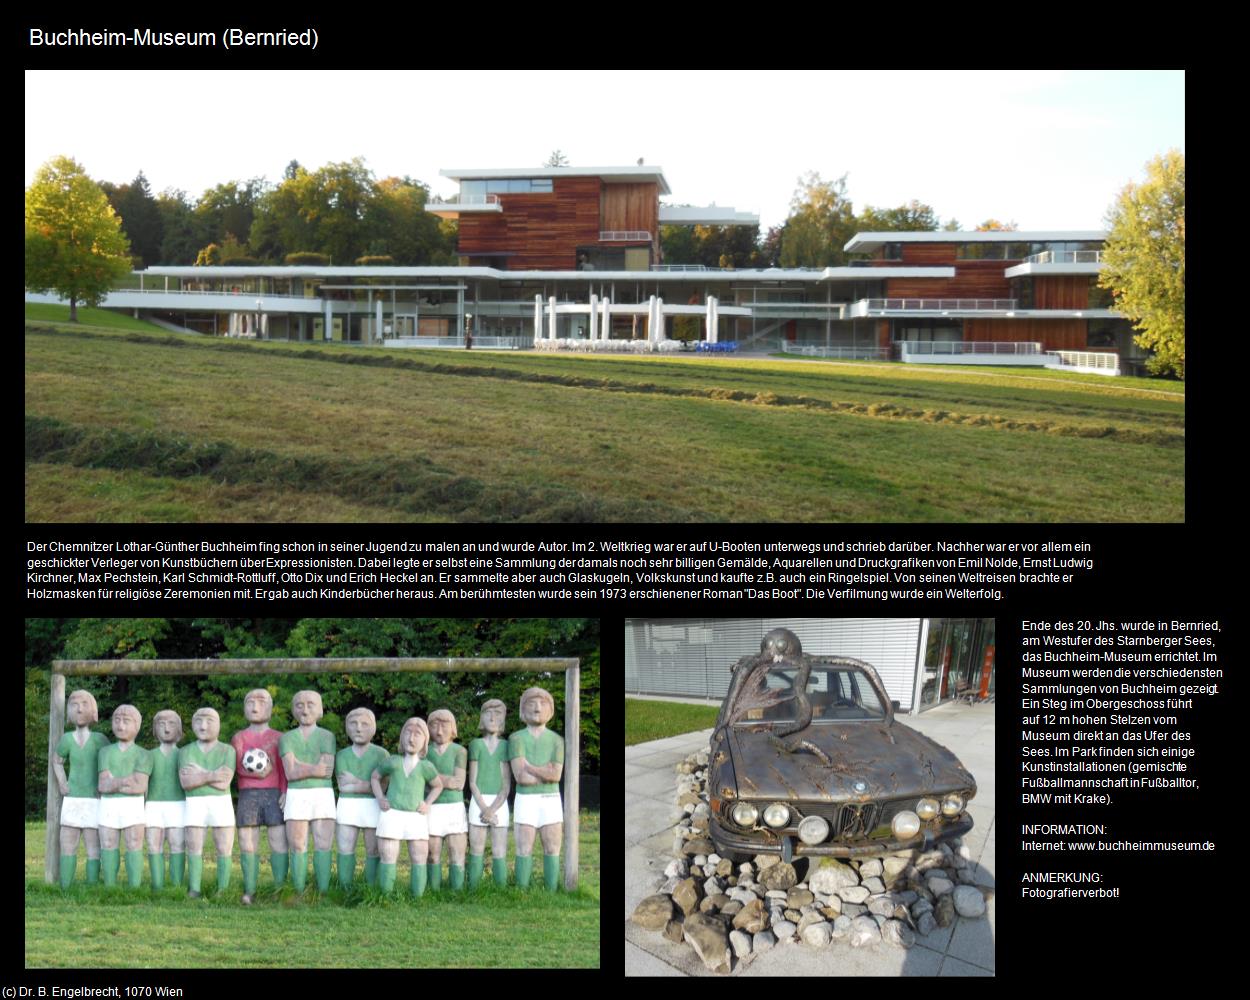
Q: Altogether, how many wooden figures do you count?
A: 11